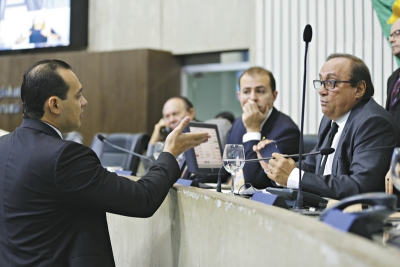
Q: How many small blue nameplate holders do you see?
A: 4